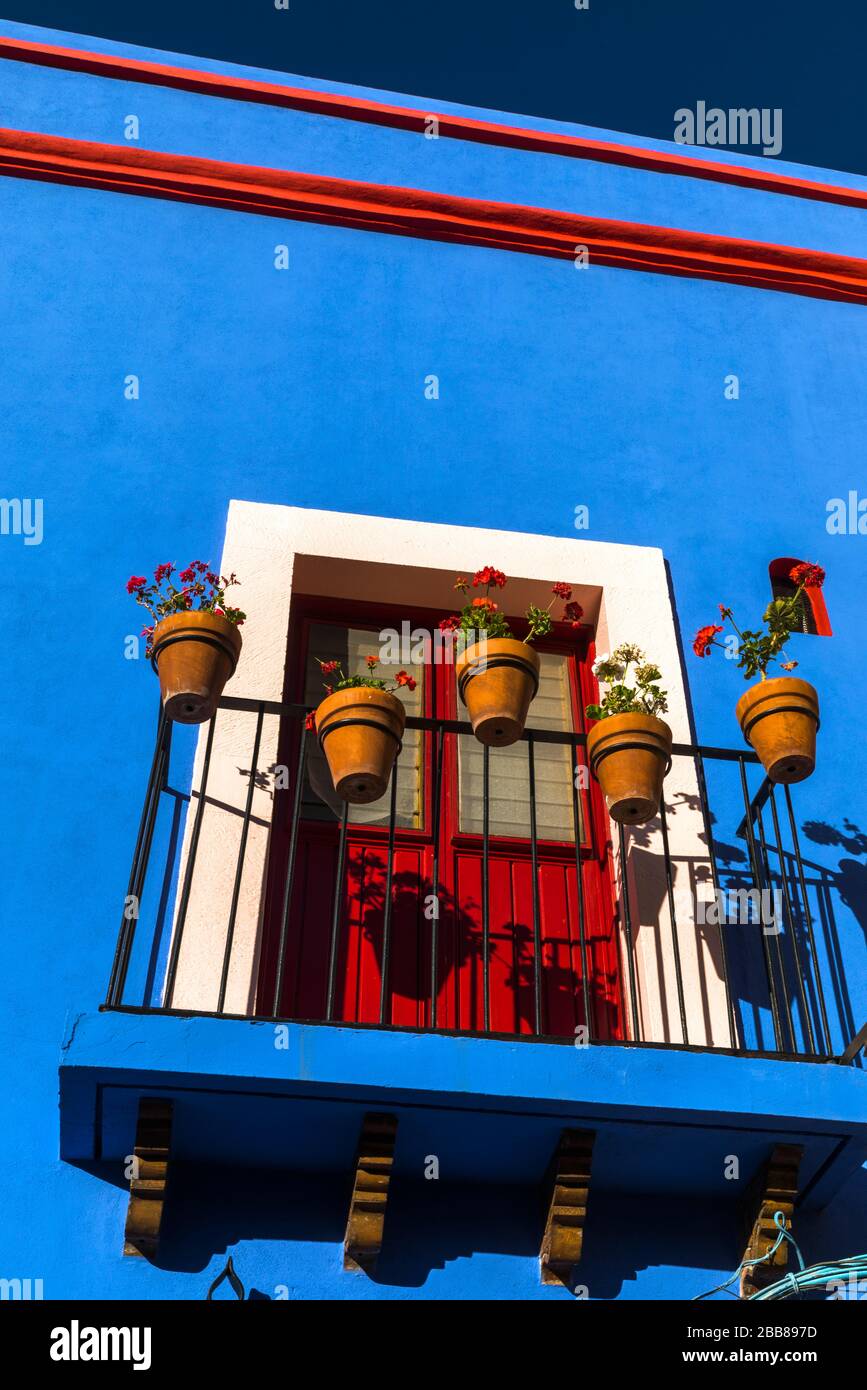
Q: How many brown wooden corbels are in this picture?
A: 4